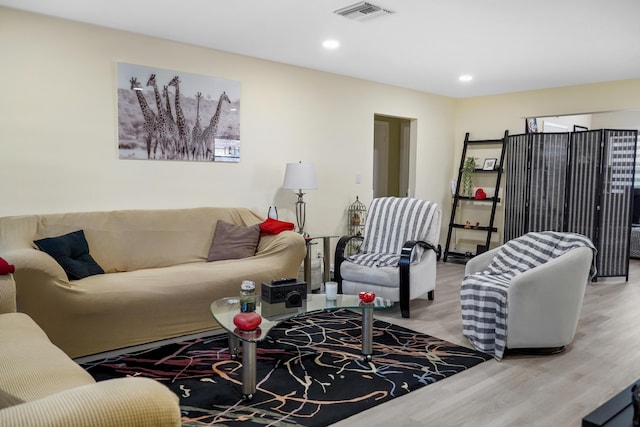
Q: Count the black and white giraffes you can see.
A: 6